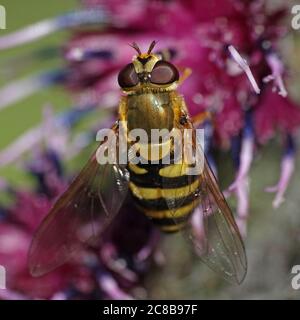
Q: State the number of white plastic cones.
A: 0